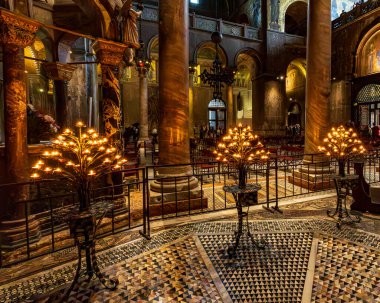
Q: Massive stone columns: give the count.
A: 2